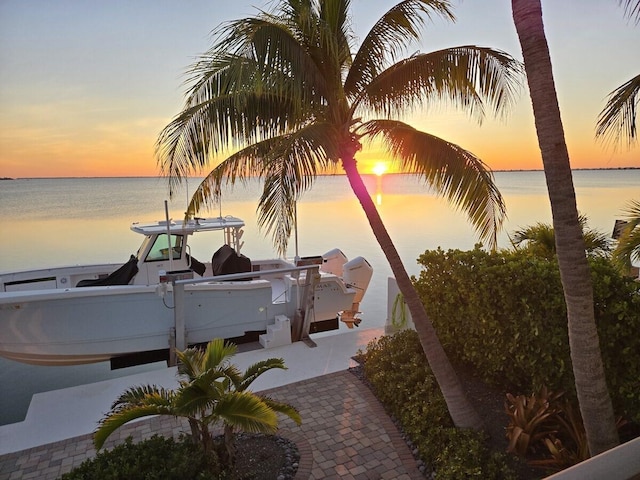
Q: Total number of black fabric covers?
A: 3